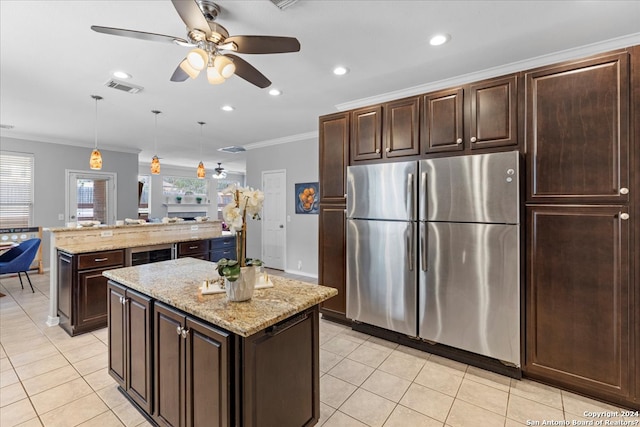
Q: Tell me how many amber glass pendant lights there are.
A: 3